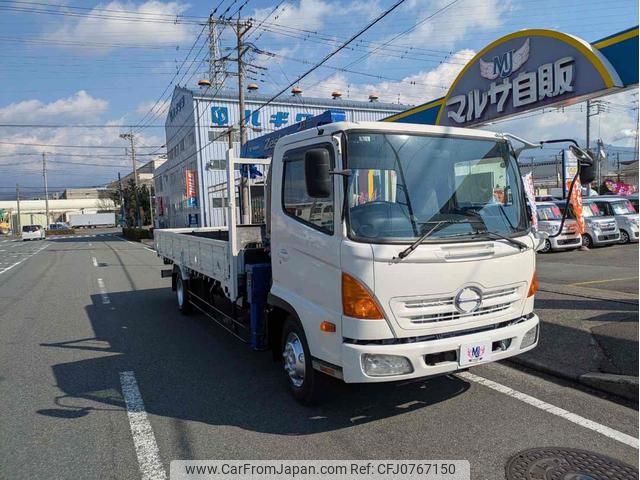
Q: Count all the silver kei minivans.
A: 3